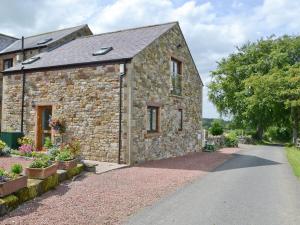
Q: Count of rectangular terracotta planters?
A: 3